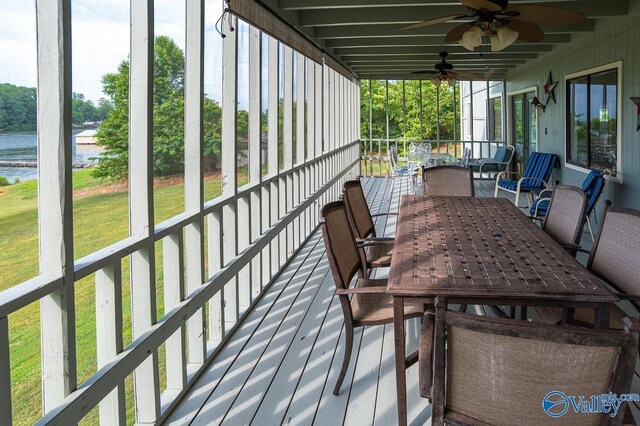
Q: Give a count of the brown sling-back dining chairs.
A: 6